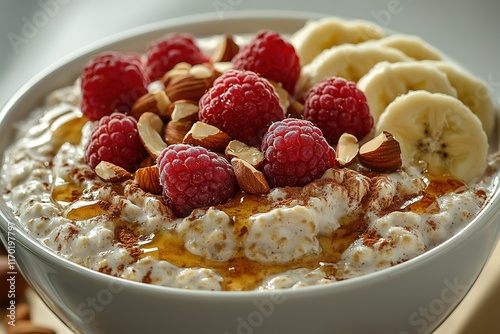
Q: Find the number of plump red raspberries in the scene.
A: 8